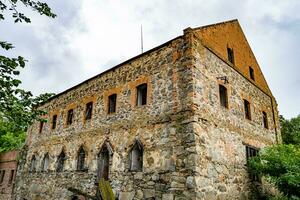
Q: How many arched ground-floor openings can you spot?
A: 6